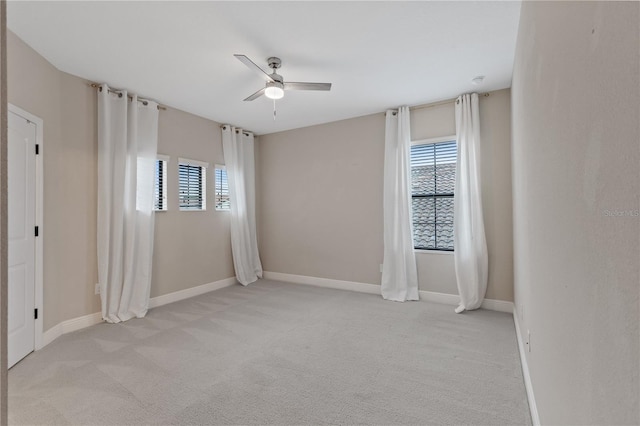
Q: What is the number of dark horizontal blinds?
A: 4